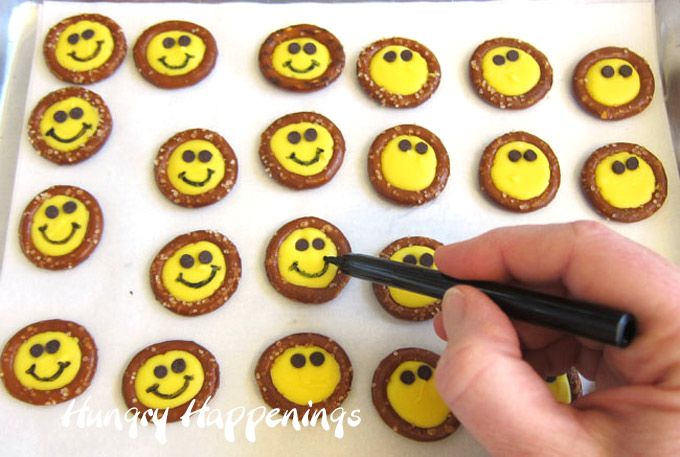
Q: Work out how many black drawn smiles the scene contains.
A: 11